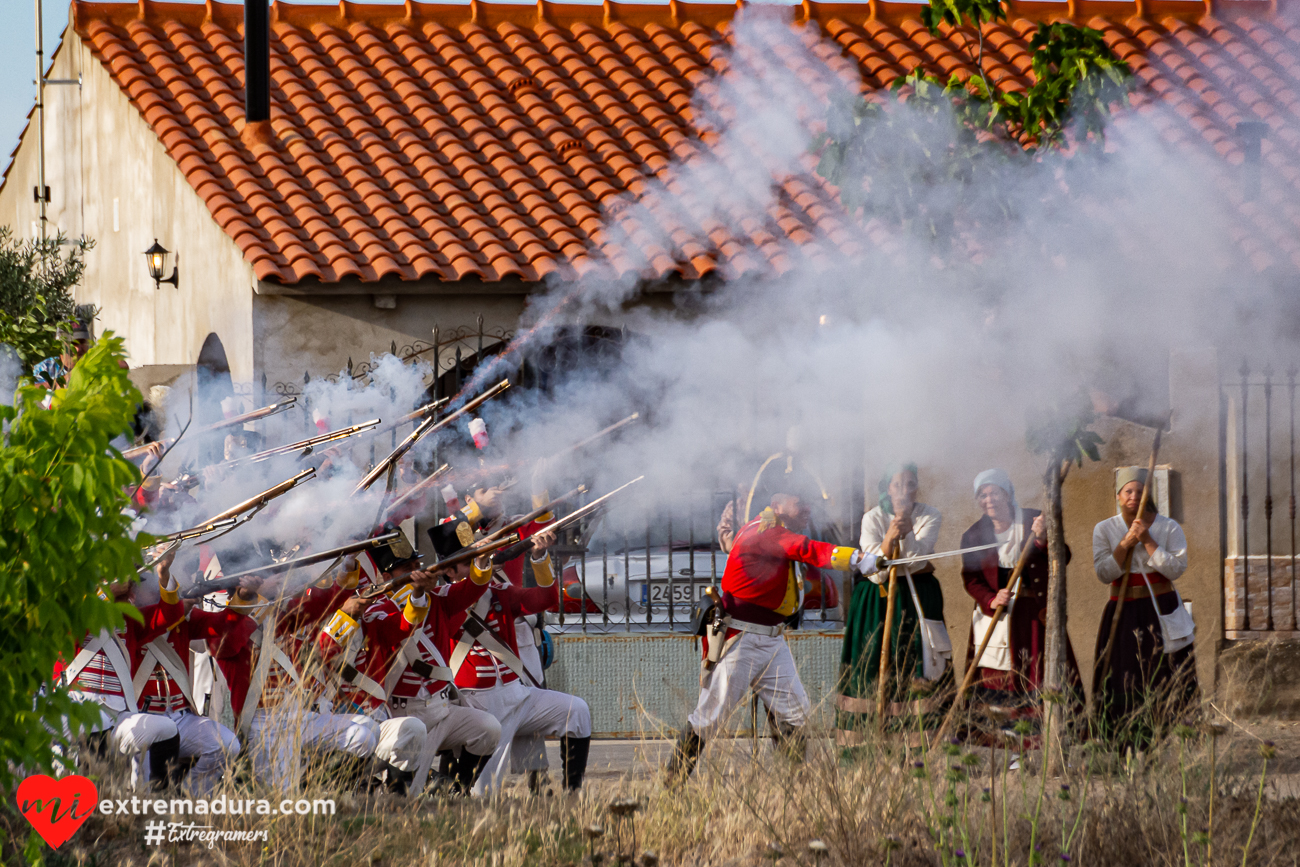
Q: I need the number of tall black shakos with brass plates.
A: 2